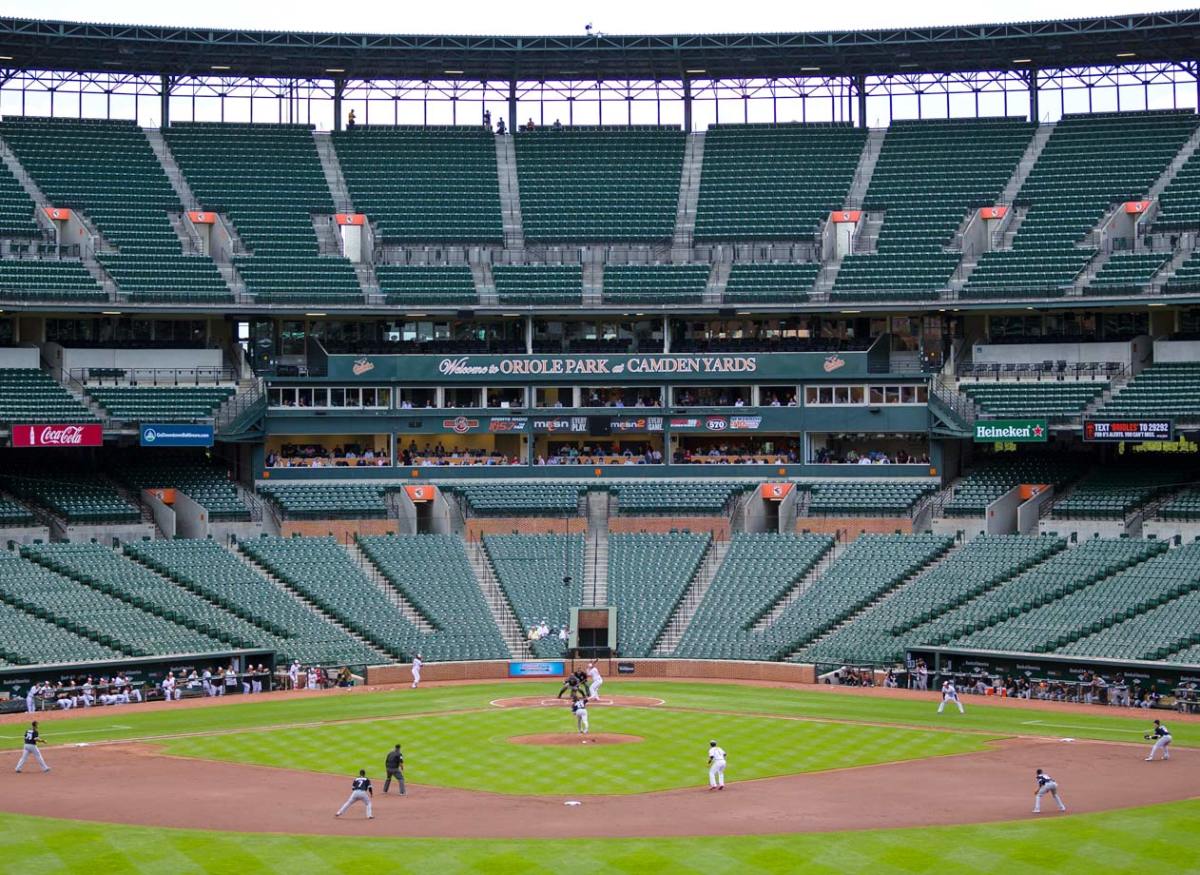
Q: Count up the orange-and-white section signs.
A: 10